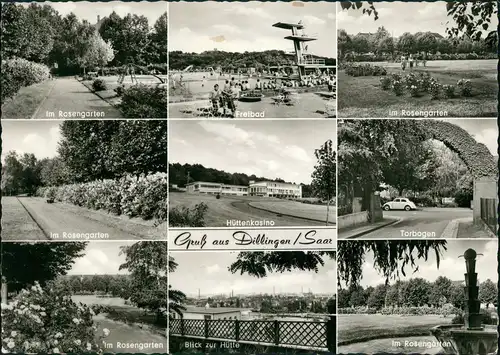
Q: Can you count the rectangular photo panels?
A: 9